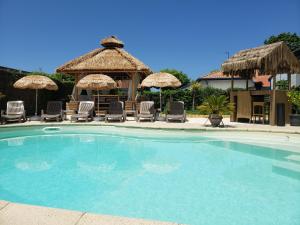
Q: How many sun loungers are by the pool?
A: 6